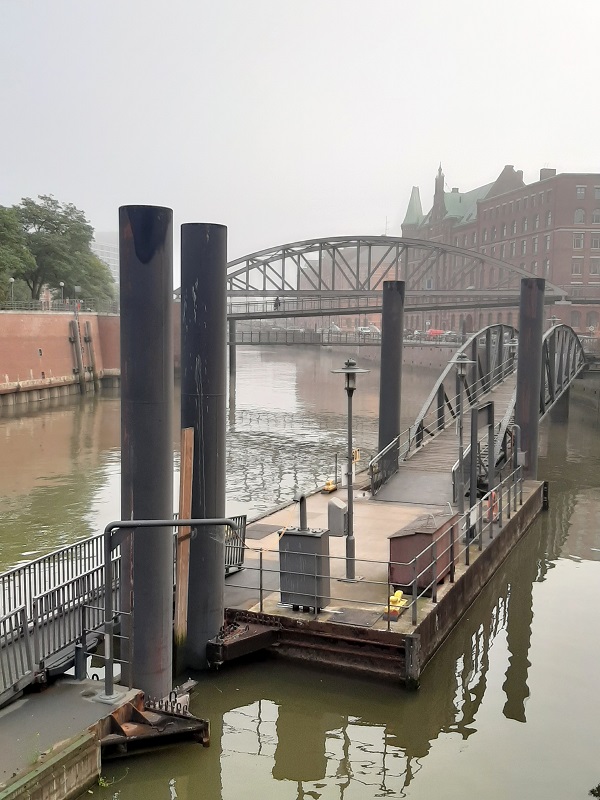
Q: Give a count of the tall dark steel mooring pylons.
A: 4